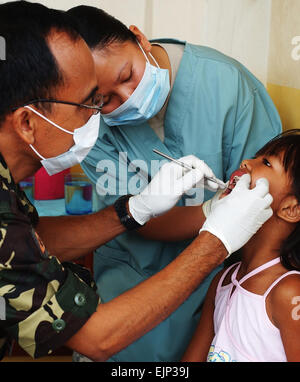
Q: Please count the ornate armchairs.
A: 0